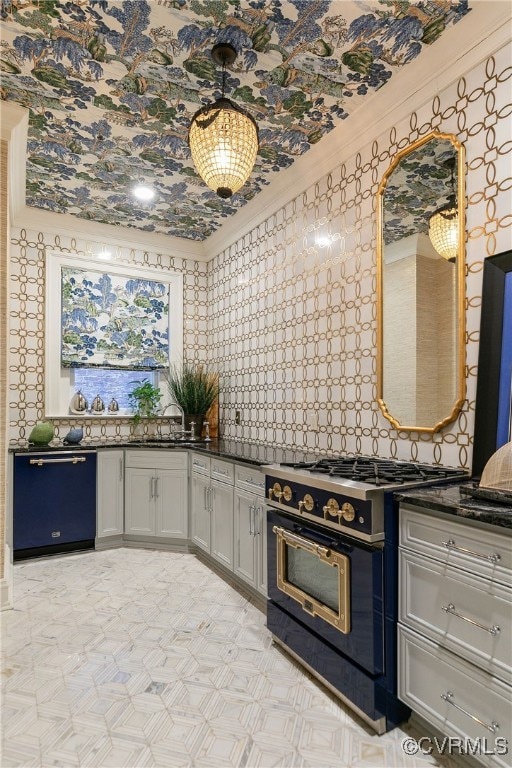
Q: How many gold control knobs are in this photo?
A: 5